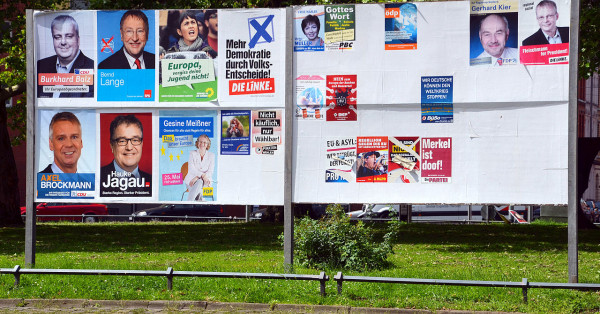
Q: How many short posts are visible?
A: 5